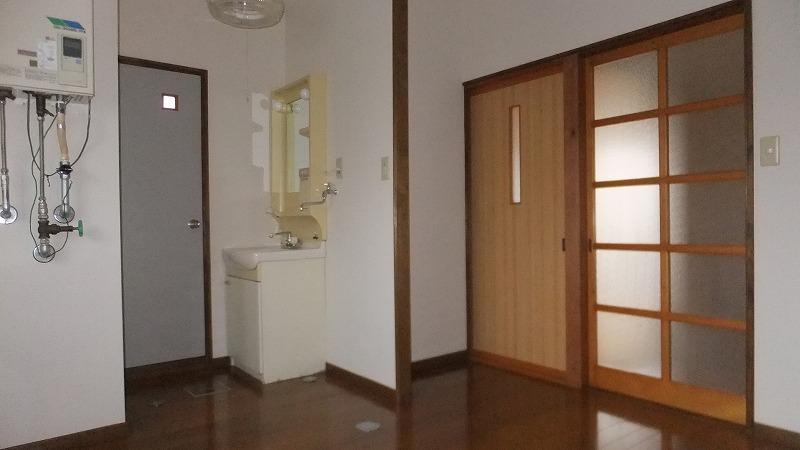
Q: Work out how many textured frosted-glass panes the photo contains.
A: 10